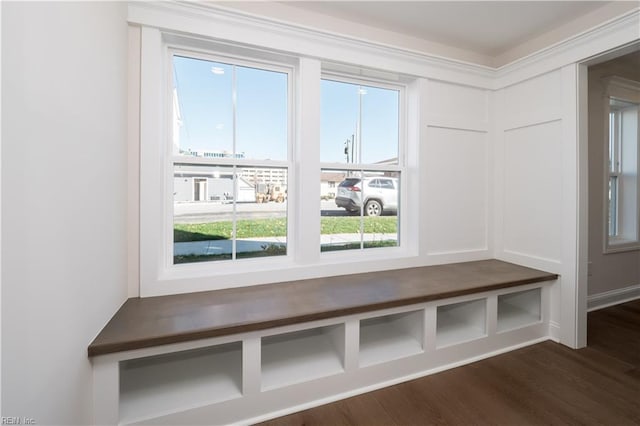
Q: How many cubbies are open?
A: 5